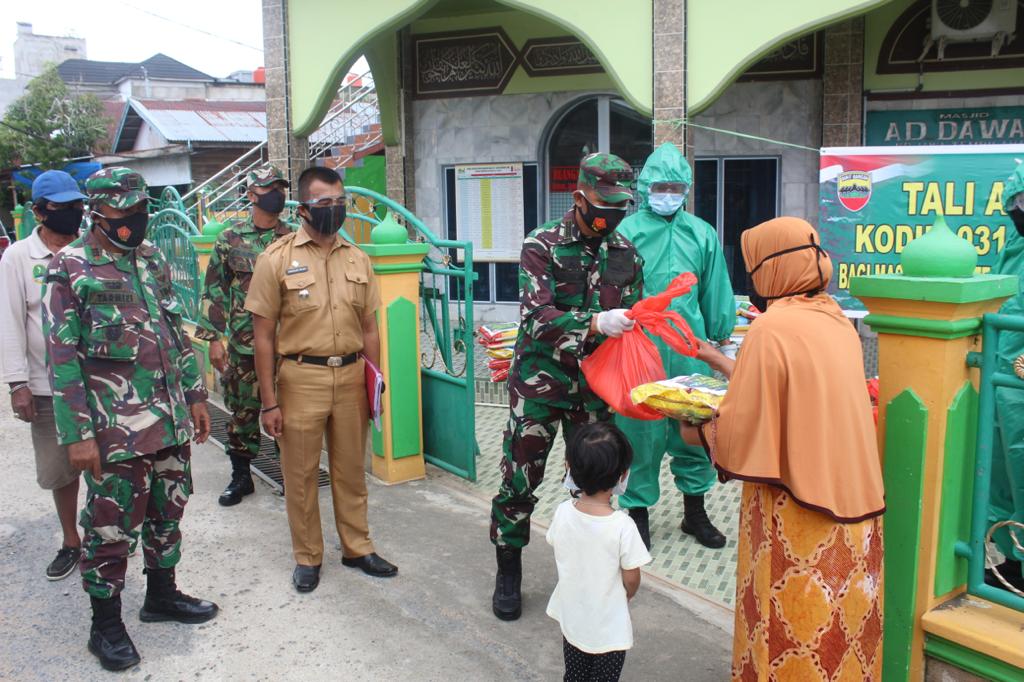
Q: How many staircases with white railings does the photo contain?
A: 1